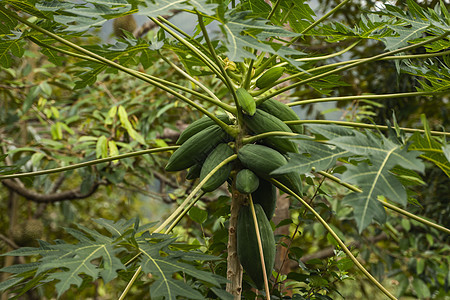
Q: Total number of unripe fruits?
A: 12